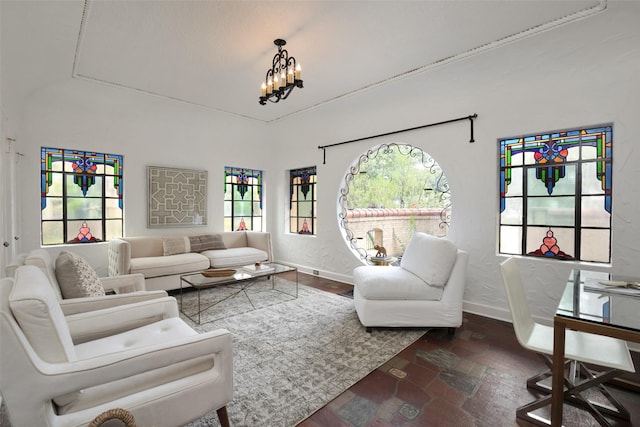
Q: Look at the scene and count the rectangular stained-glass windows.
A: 4